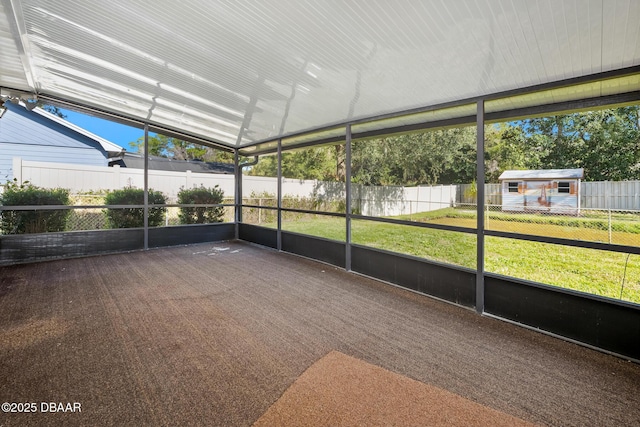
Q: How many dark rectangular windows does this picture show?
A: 2